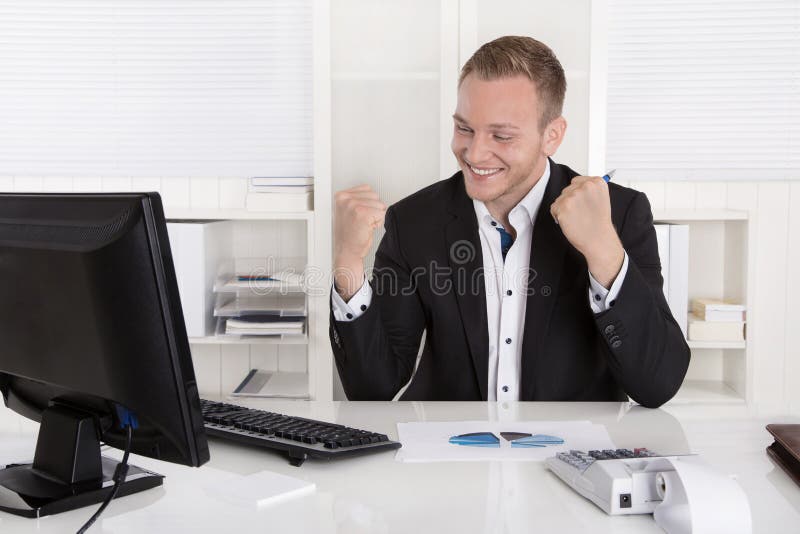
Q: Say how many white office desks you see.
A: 1